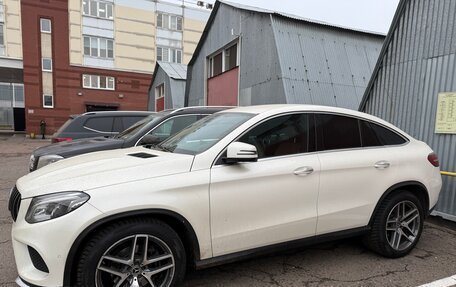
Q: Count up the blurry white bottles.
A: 0